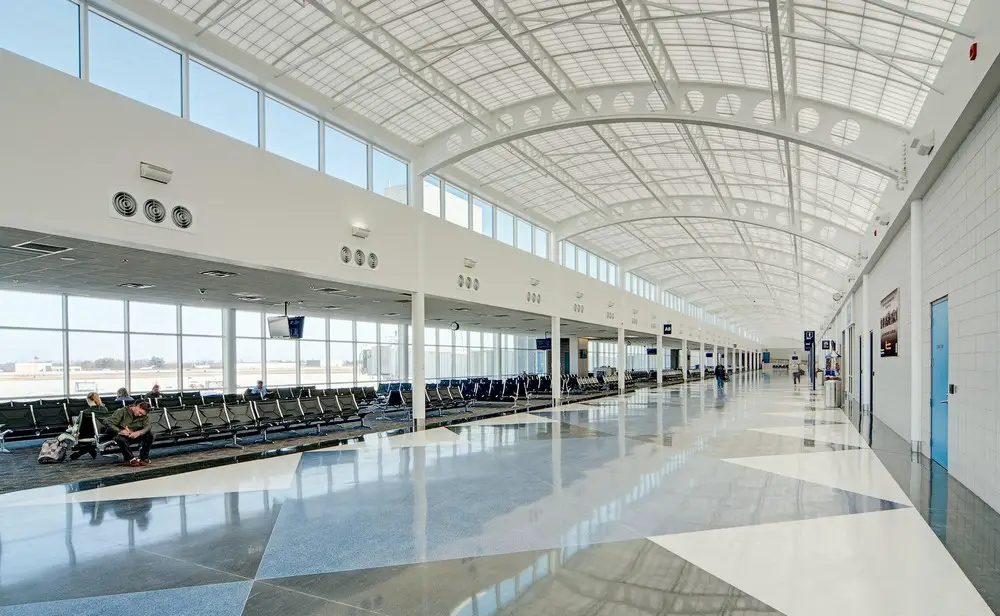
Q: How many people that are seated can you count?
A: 5